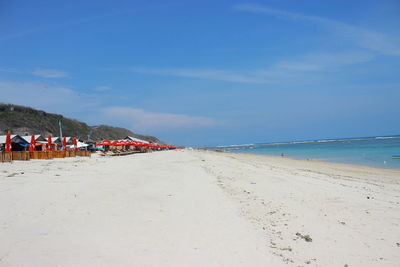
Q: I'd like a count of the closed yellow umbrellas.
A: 0